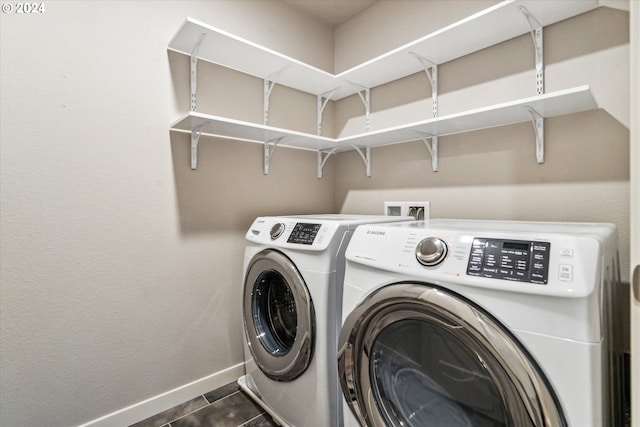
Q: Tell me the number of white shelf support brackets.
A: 12